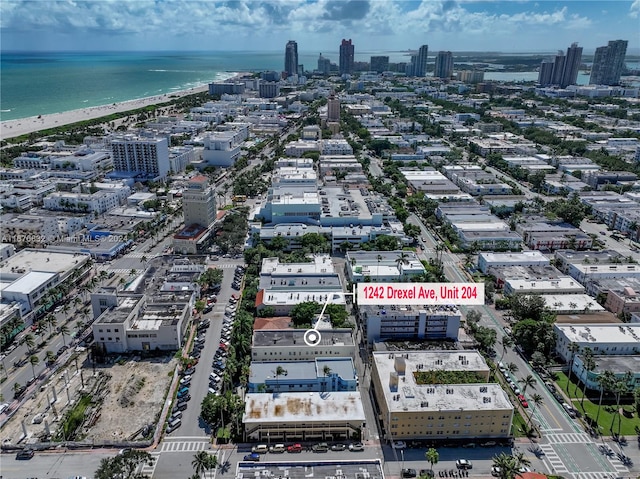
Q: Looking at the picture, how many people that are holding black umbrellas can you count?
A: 0